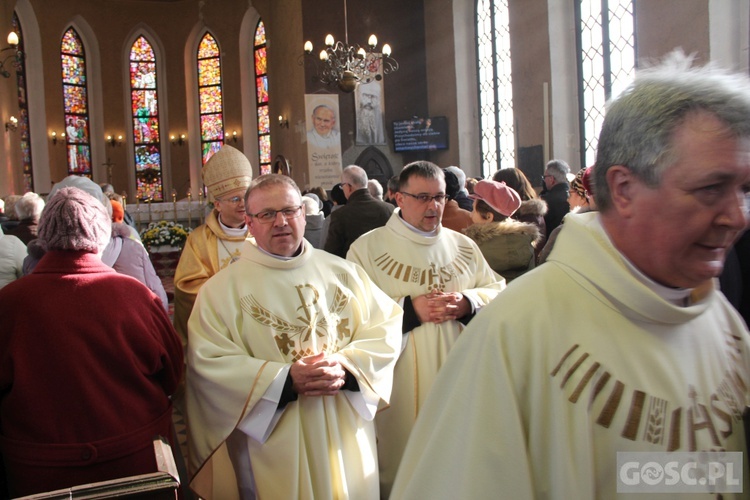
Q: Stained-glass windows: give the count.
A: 5